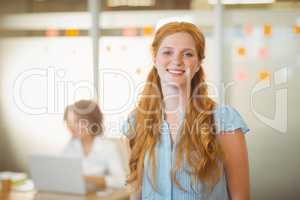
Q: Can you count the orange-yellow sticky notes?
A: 6